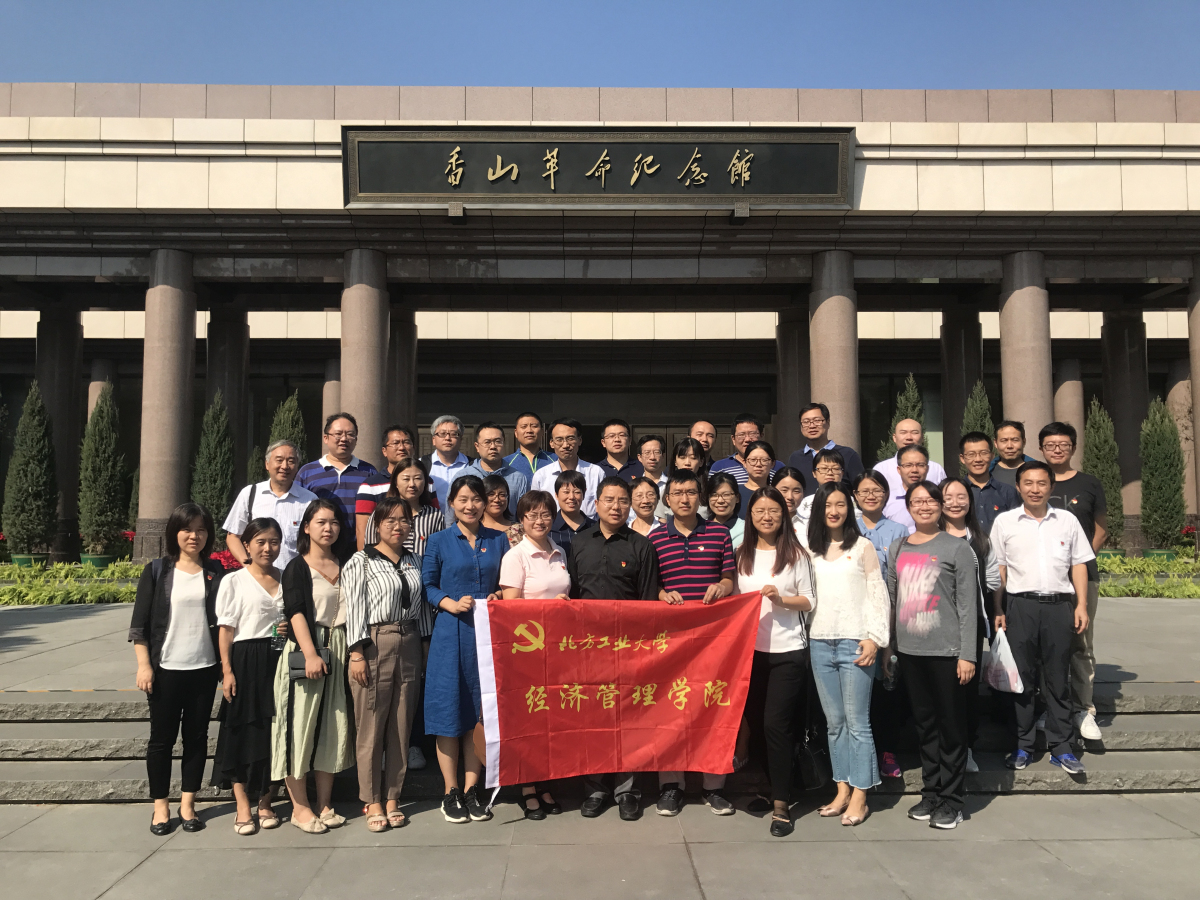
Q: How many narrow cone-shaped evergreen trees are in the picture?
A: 8